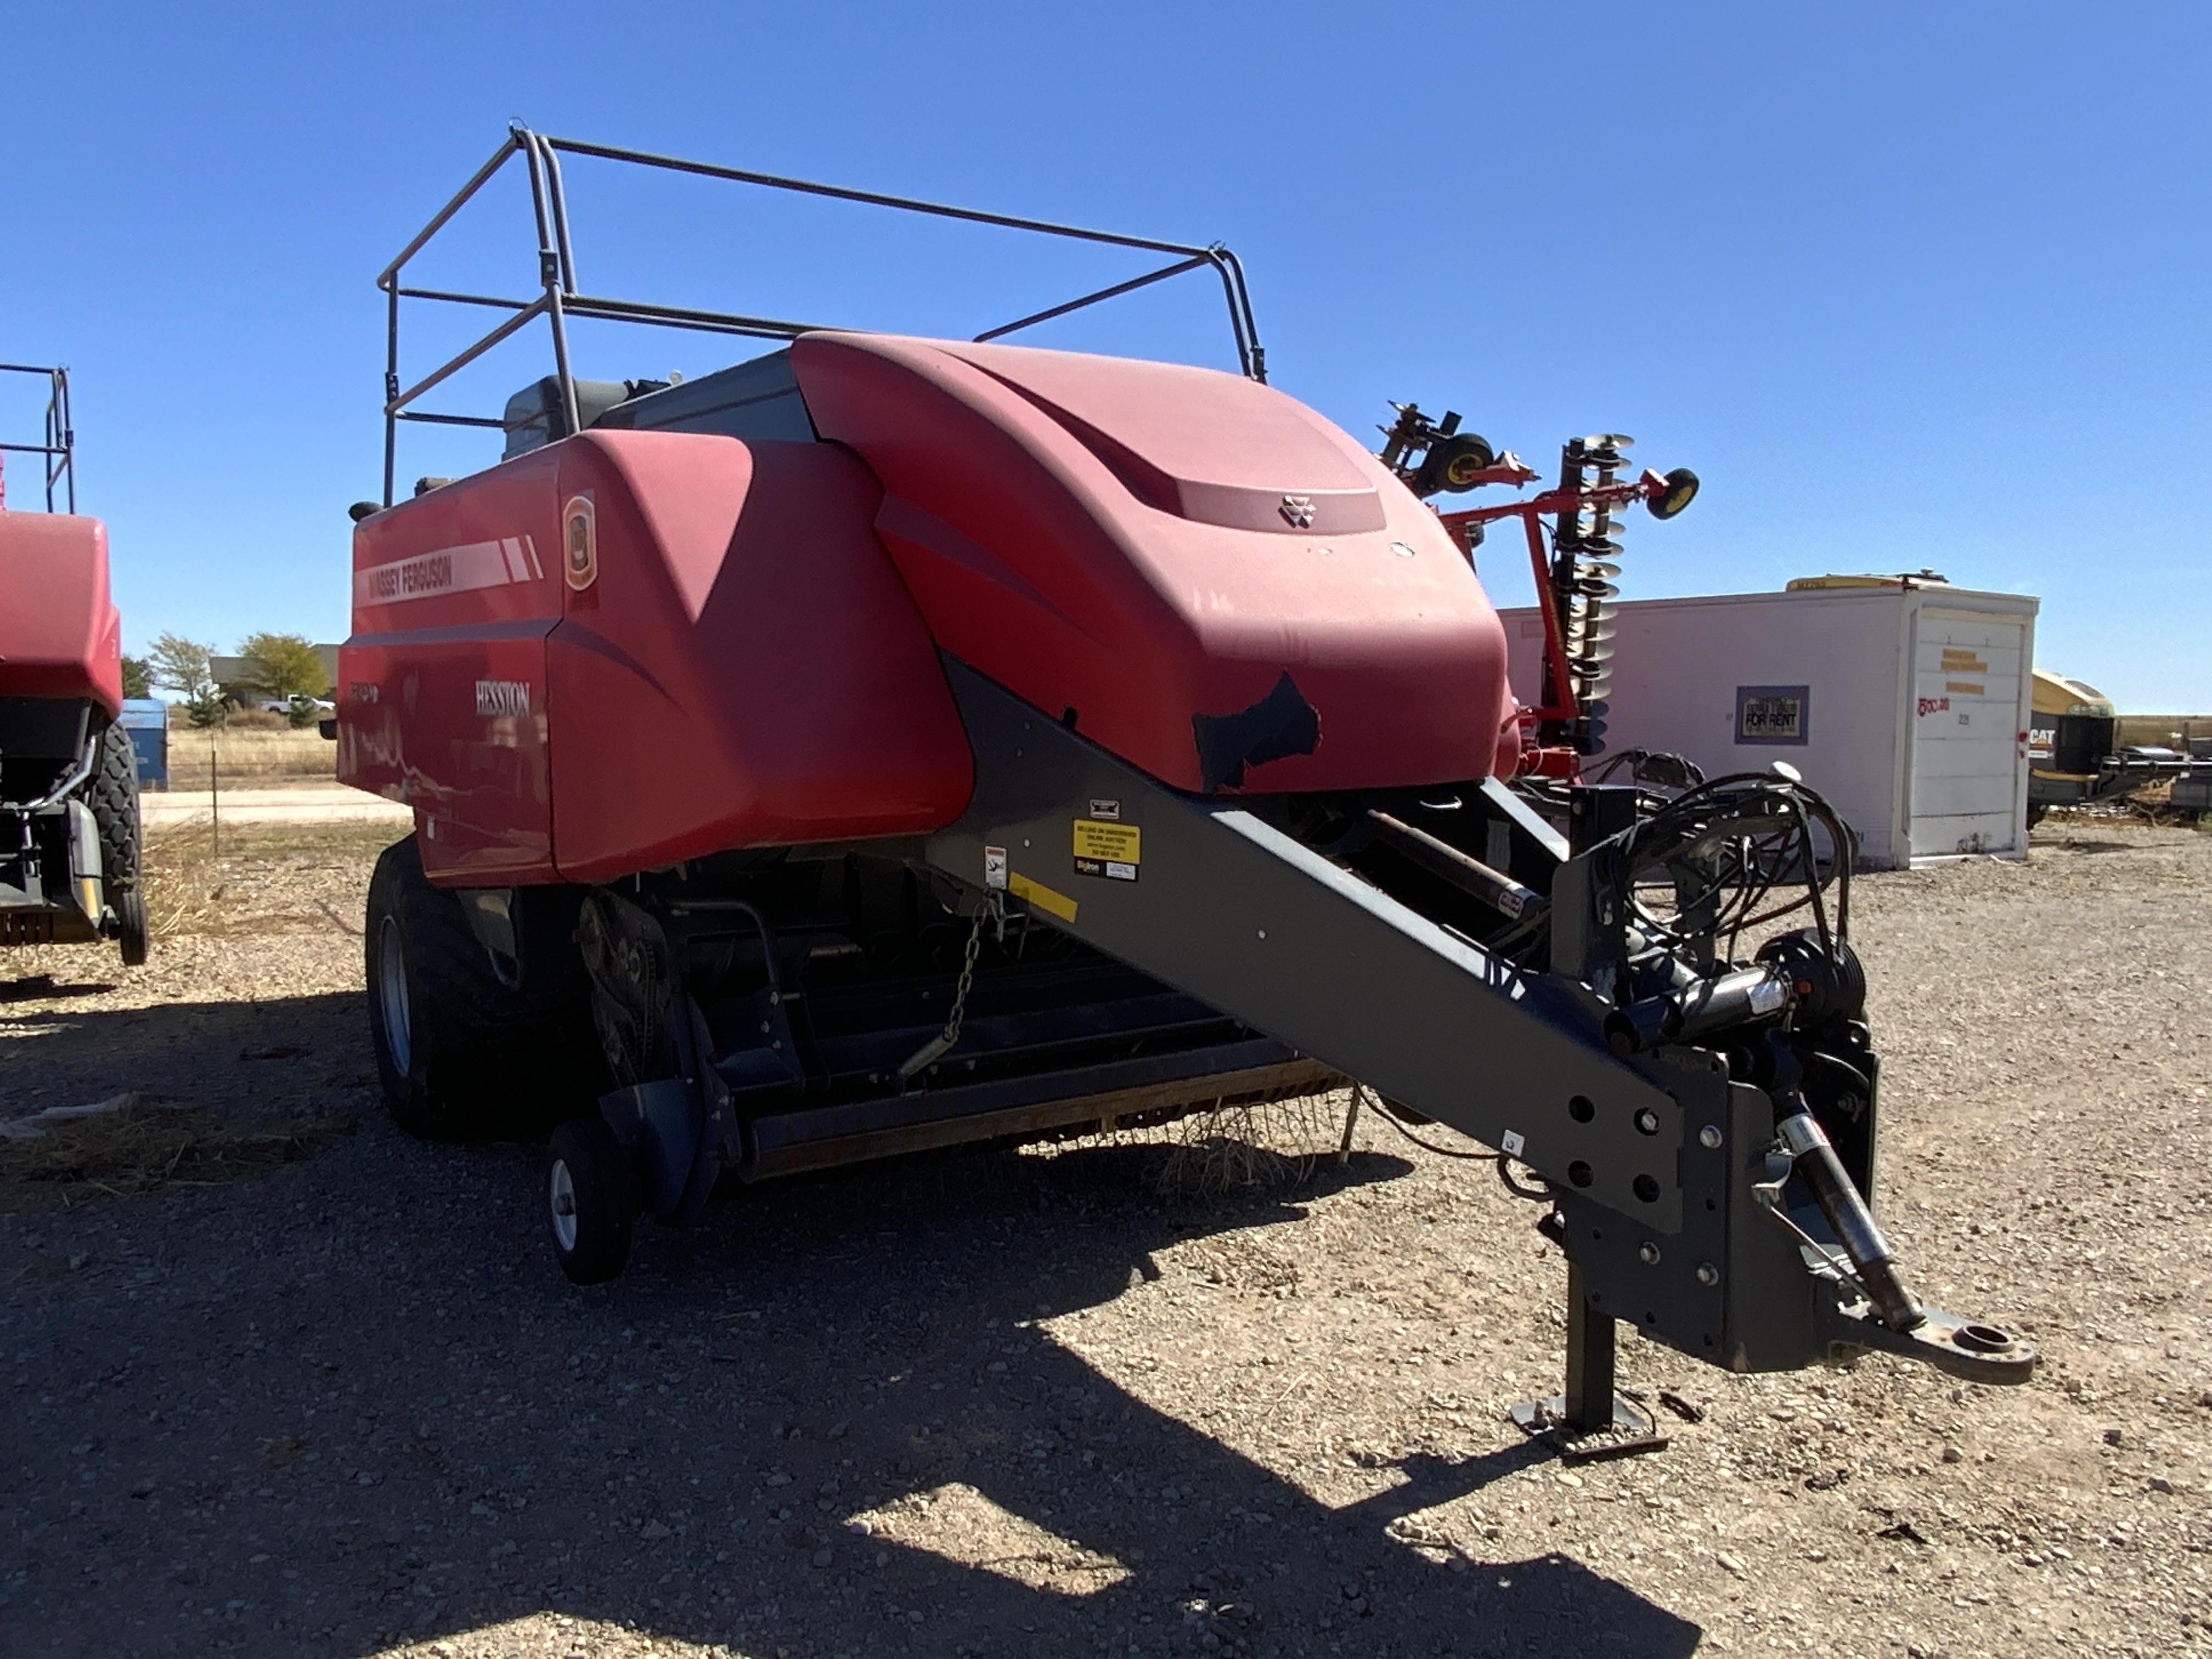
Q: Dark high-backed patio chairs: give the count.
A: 0